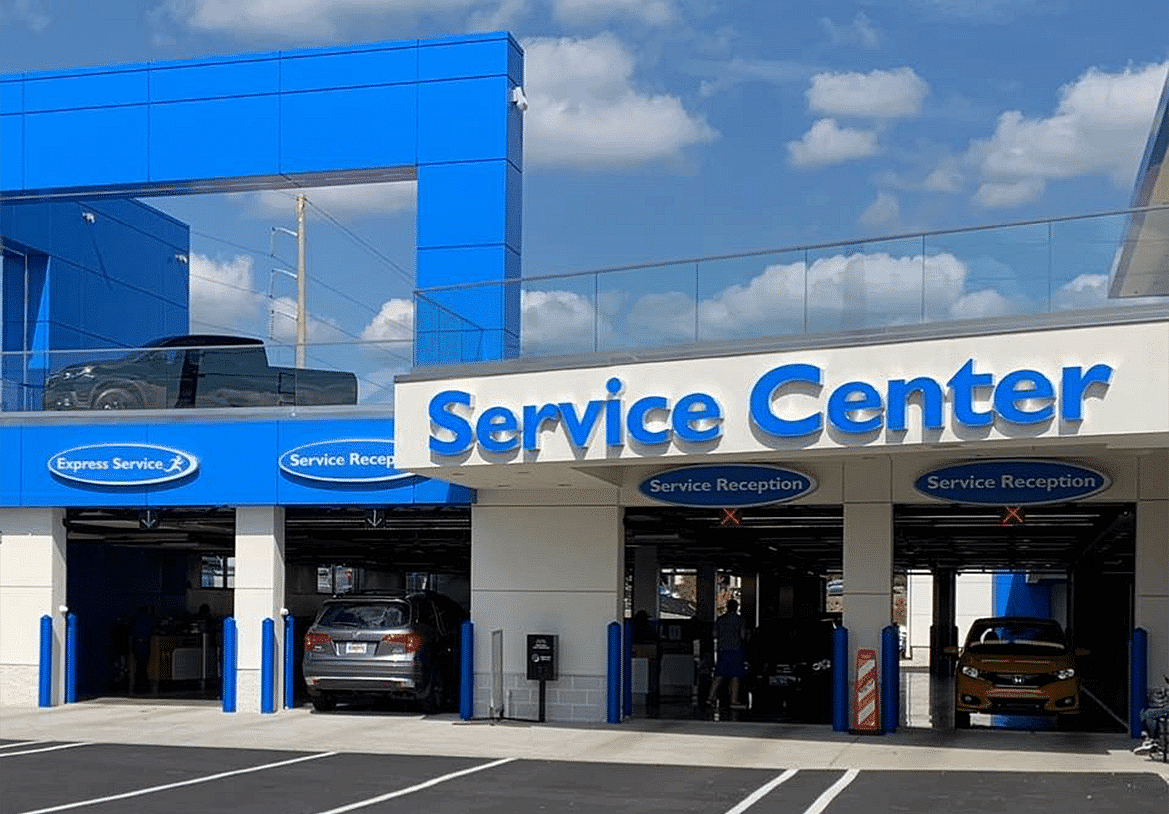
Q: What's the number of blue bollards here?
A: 11